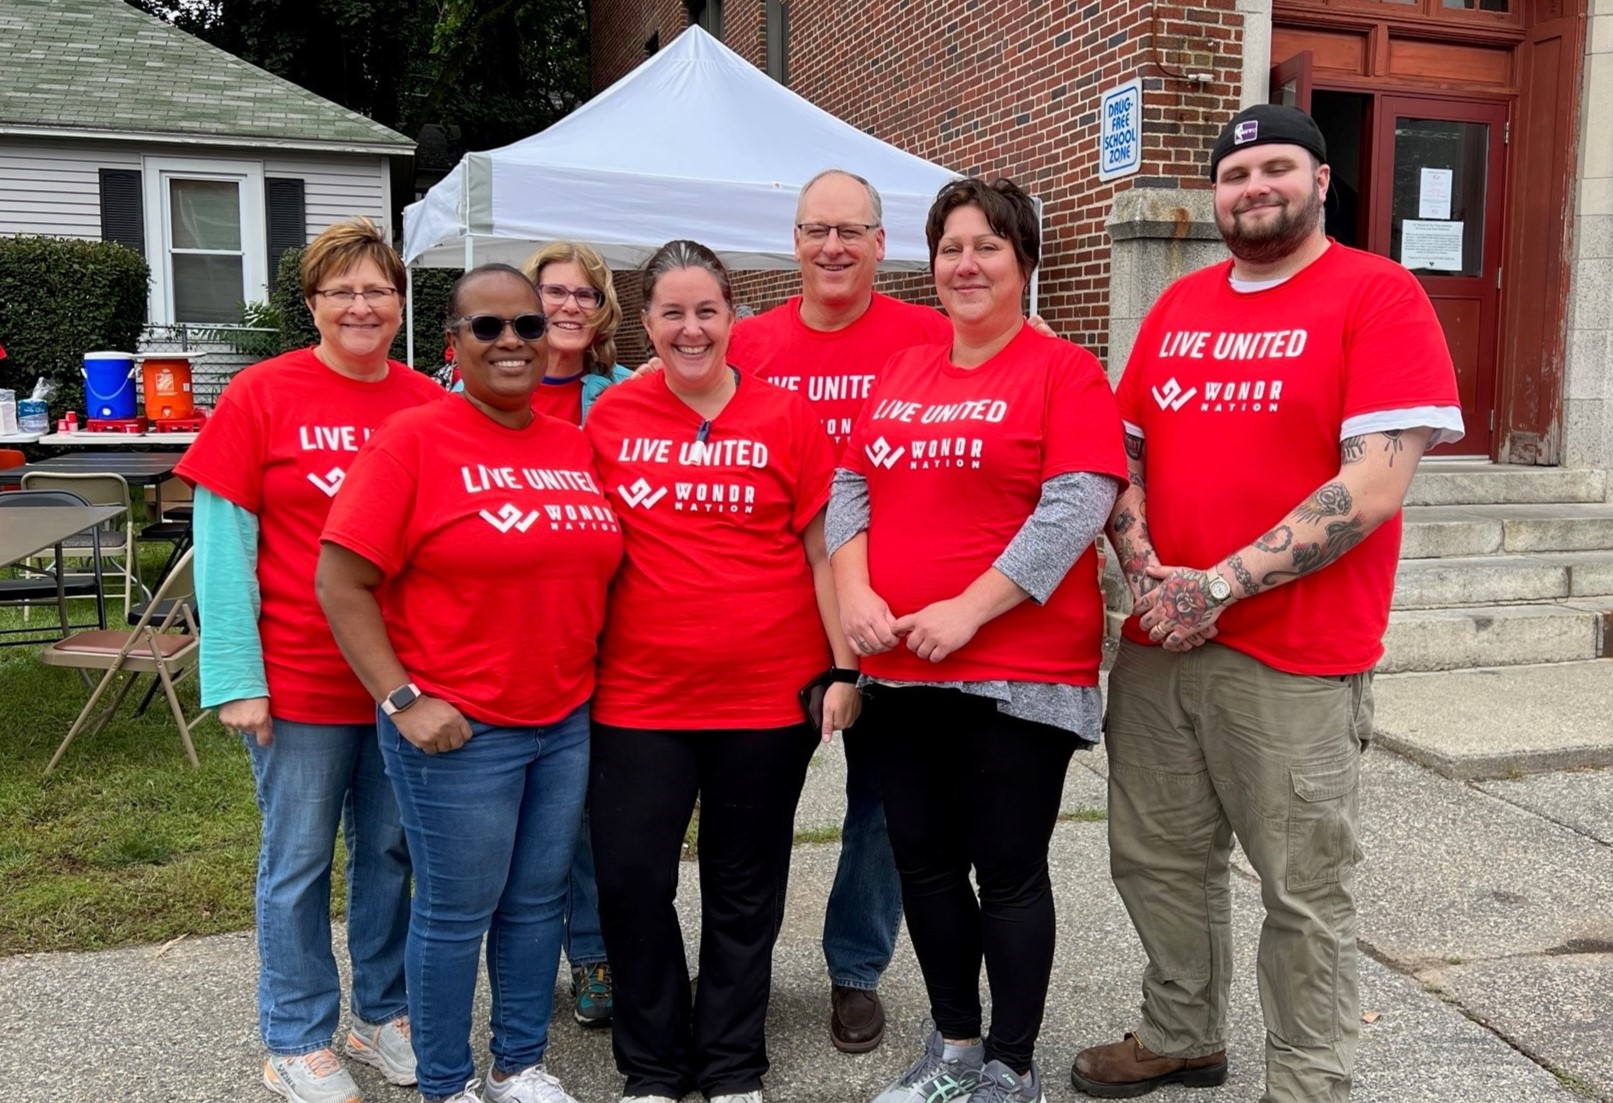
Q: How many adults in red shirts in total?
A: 7